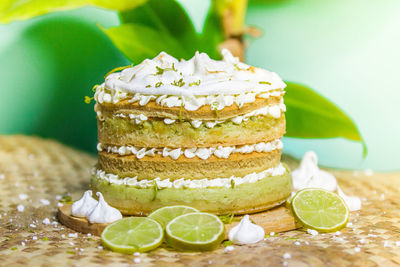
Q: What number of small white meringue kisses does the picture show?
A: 5